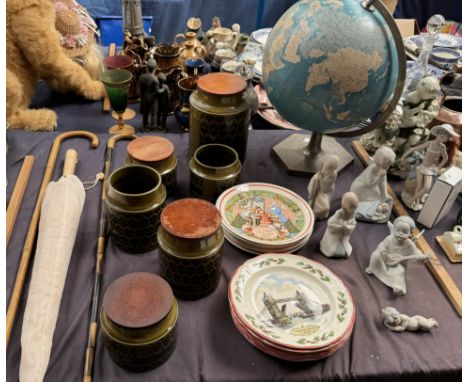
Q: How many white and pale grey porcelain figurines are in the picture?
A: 6